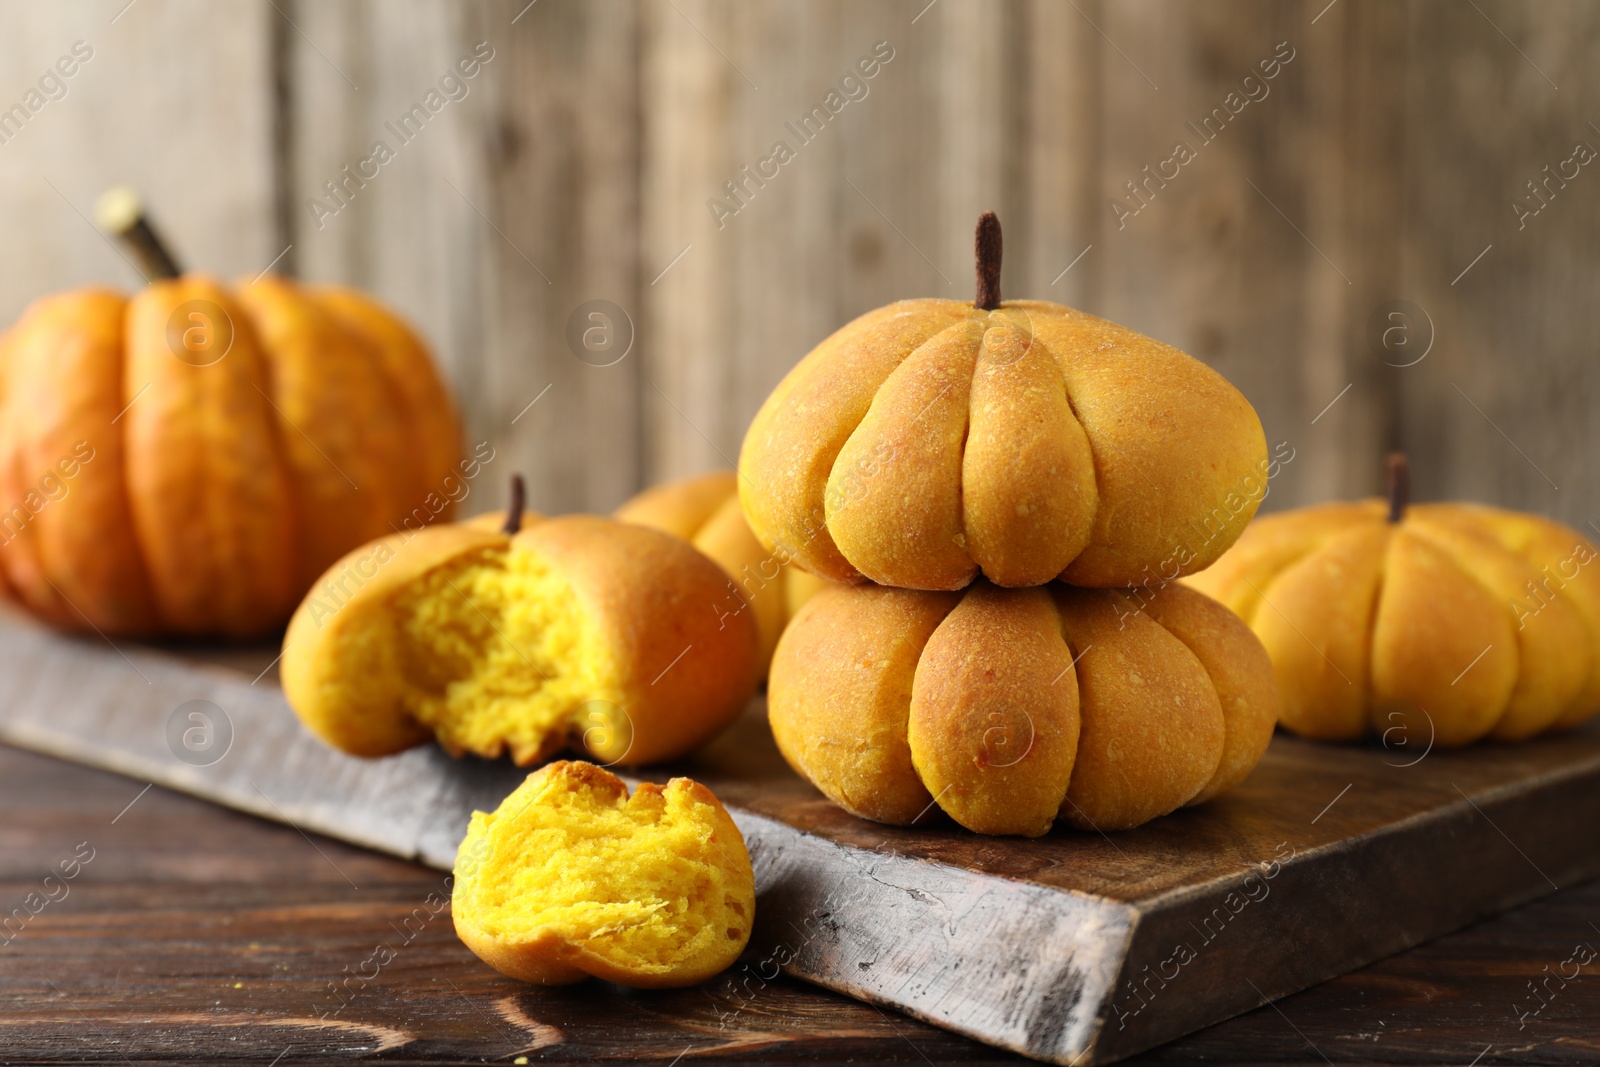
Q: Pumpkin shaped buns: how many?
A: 5